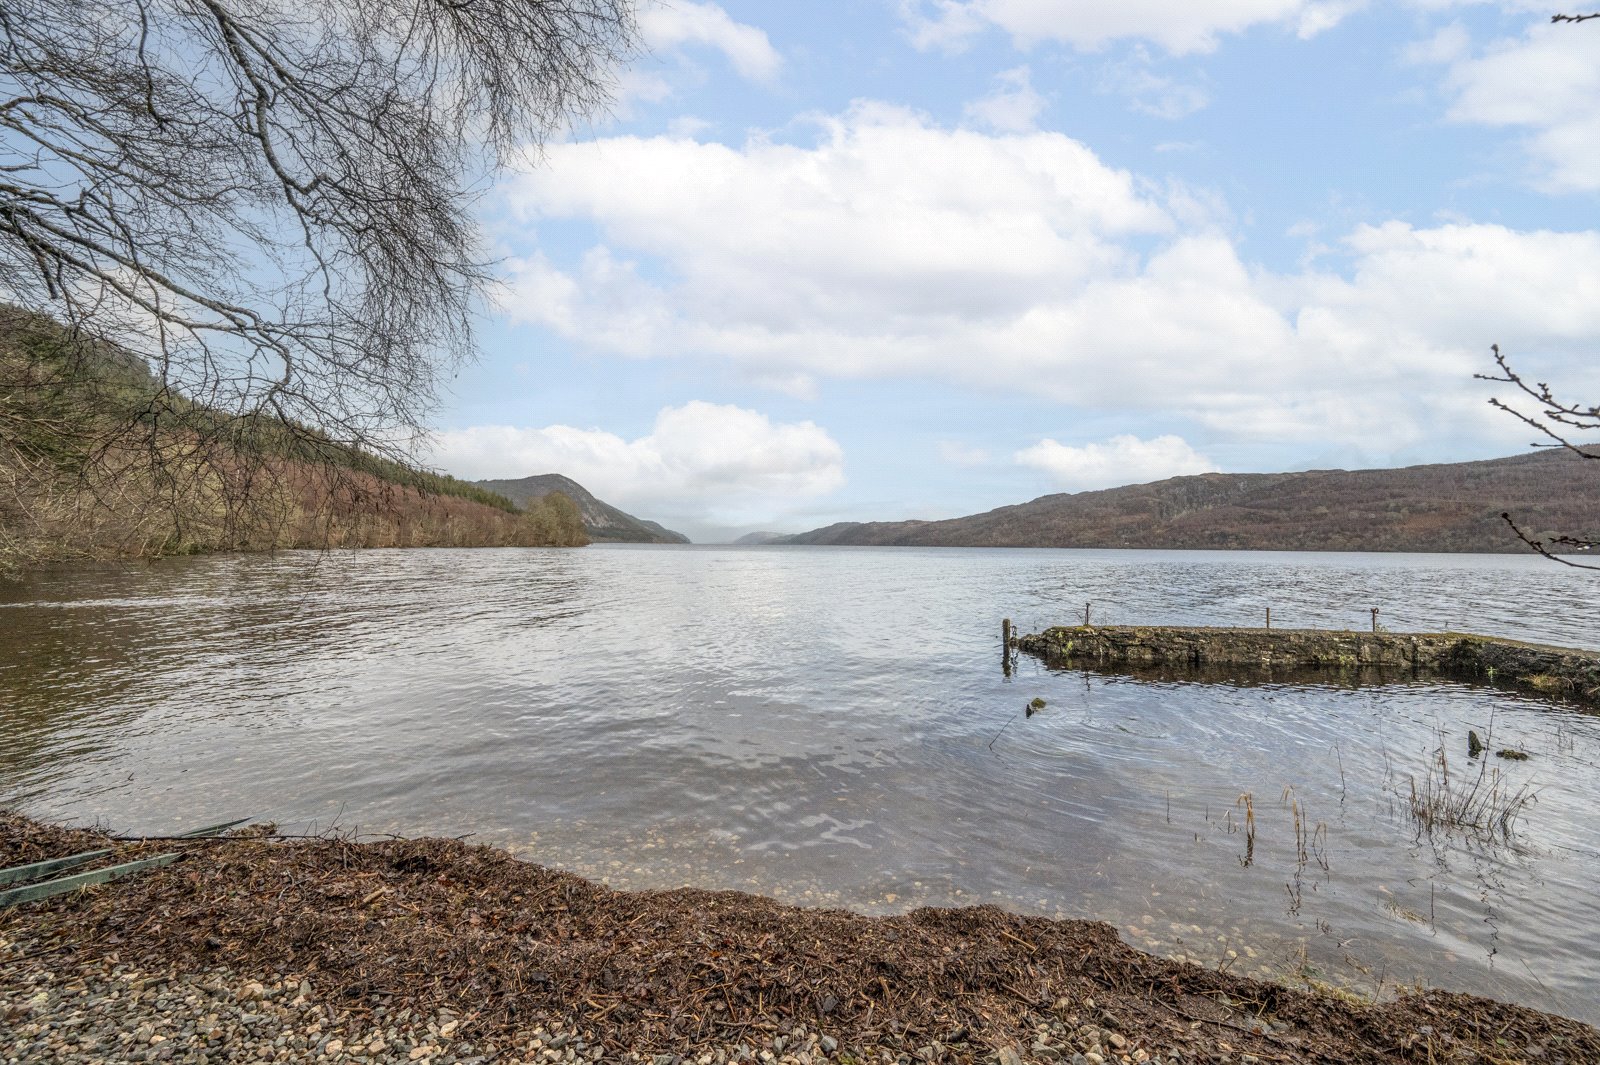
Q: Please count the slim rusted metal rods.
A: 3